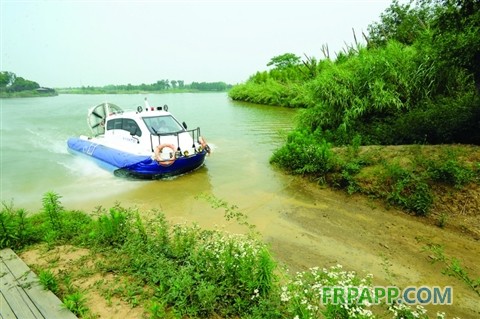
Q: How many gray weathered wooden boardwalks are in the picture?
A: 1